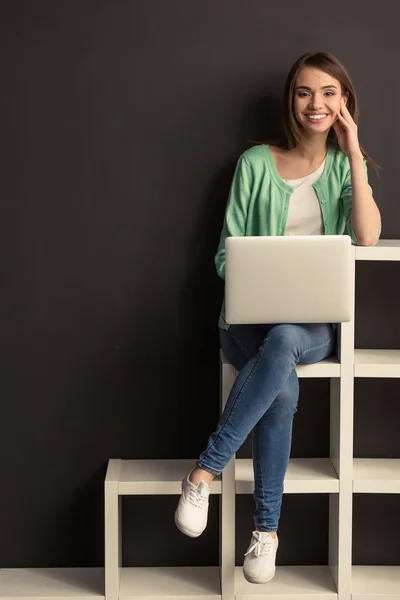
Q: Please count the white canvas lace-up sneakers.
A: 2